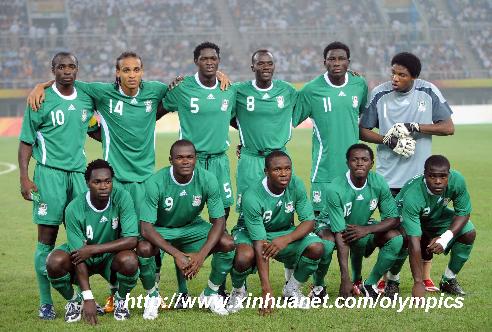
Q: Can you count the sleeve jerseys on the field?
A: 11